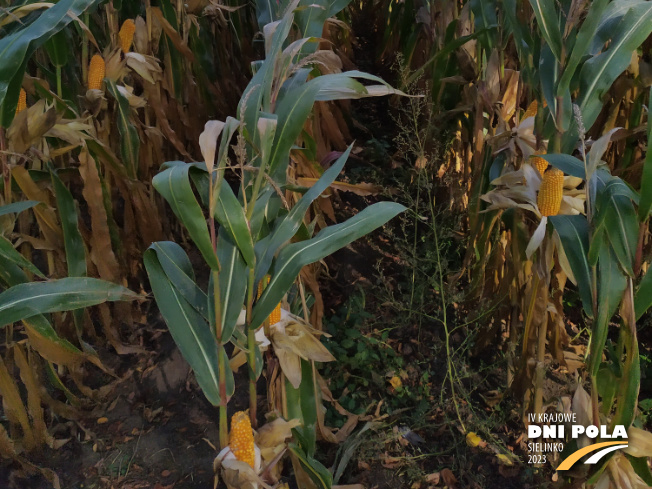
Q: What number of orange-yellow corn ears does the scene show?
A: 8